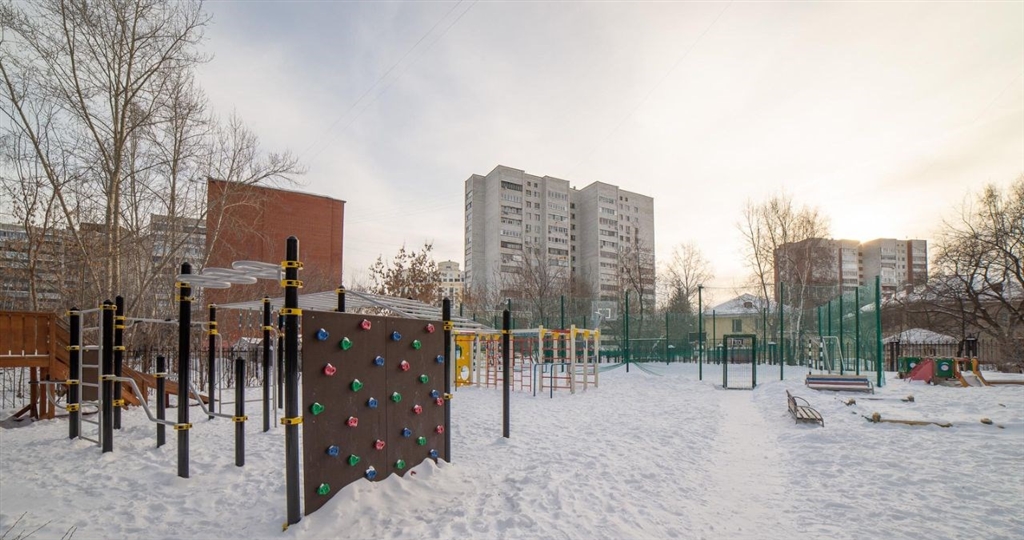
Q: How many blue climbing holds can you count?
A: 10